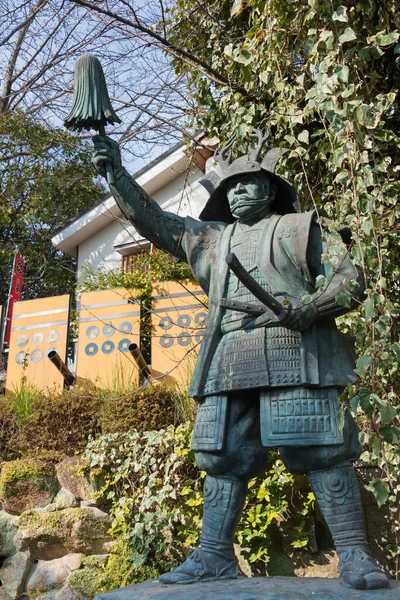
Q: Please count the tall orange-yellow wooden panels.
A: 3